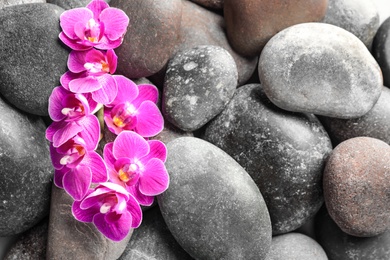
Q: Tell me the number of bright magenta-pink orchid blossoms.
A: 7